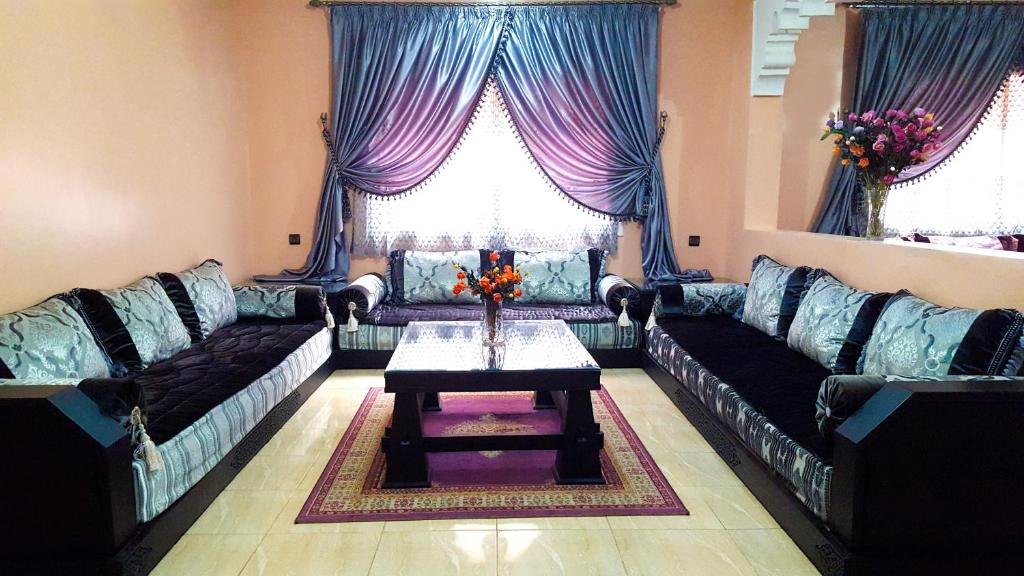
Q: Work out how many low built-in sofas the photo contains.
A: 3